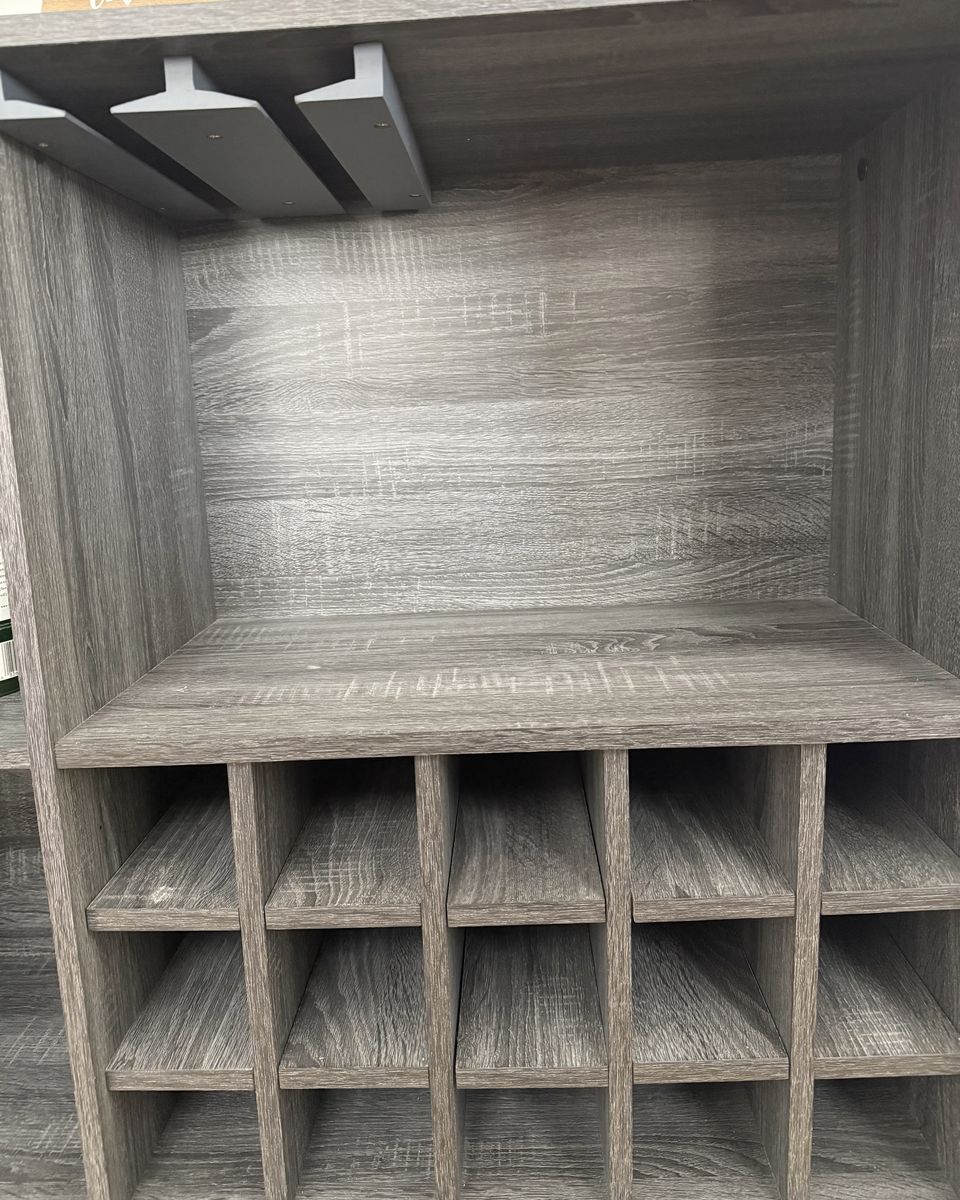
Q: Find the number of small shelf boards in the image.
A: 10